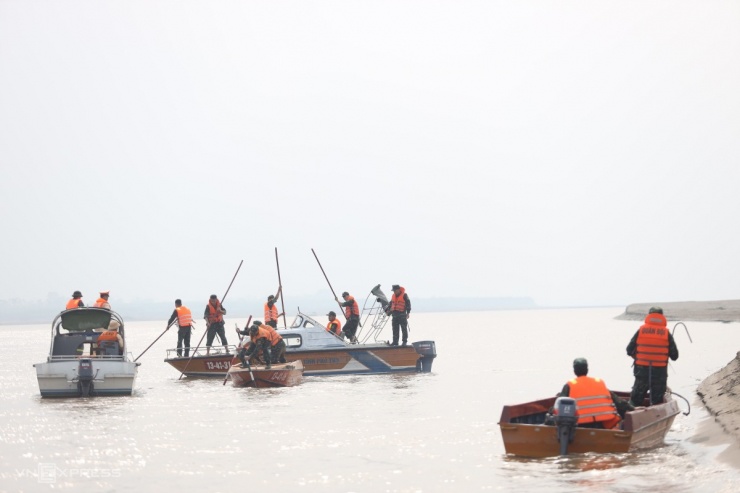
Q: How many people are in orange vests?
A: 13